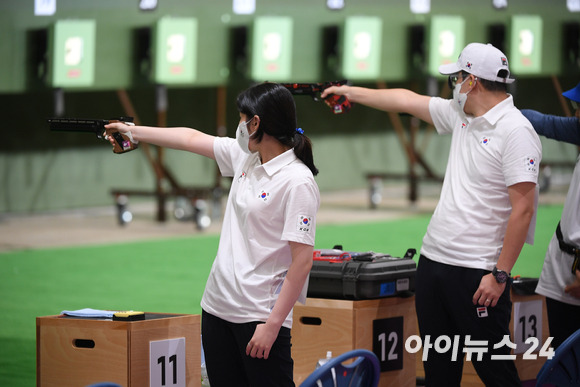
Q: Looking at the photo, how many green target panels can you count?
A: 6